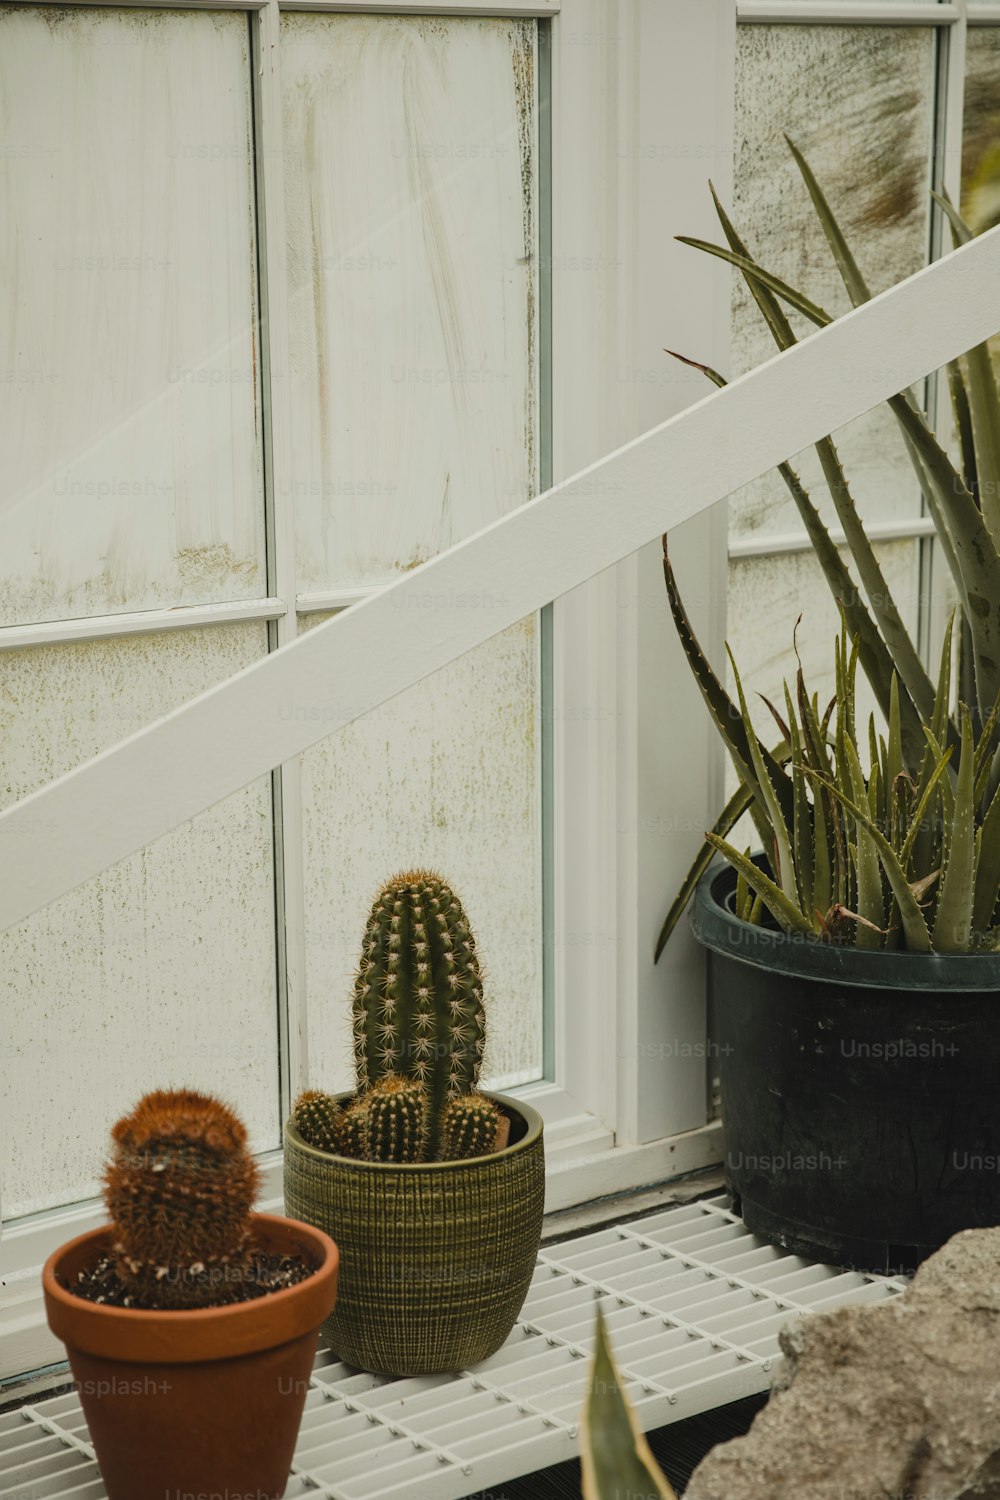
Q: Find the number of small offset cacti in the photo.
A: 4